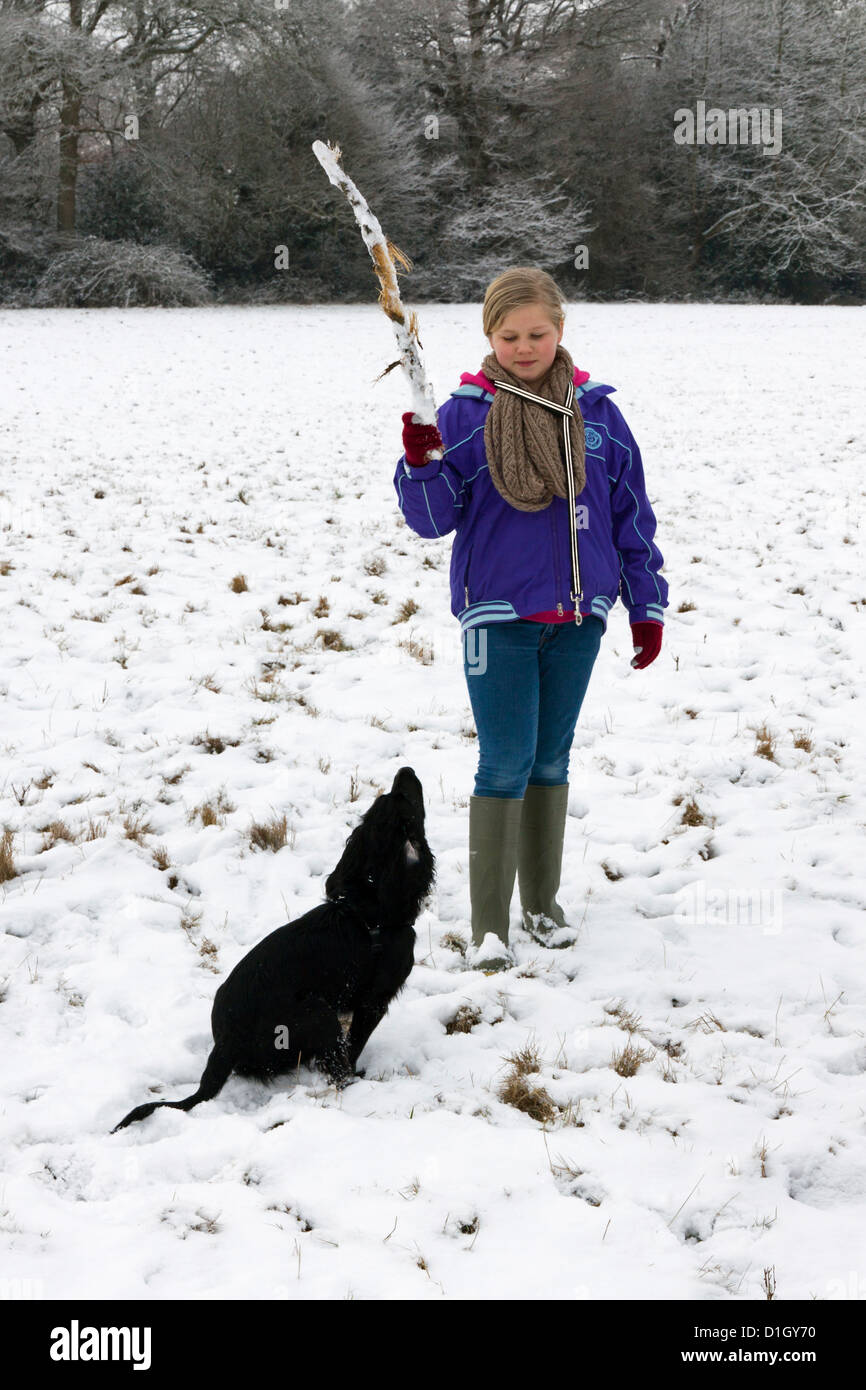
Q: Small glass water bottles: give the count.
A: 0